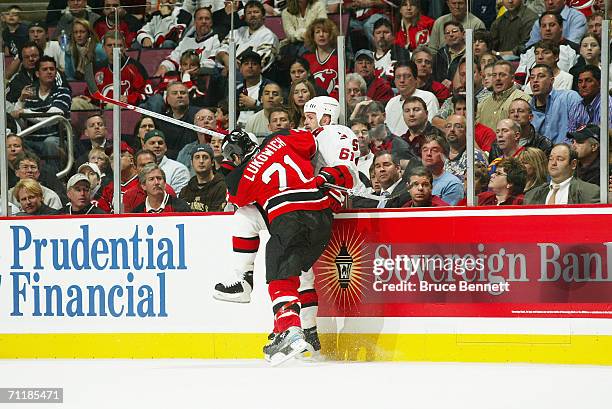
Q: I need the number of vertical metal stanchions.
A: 6